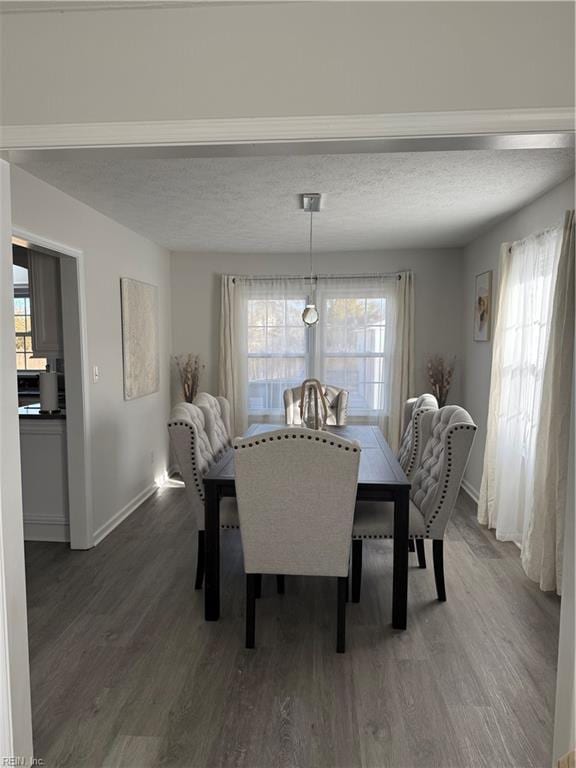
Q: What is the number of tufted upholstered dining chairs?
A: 6